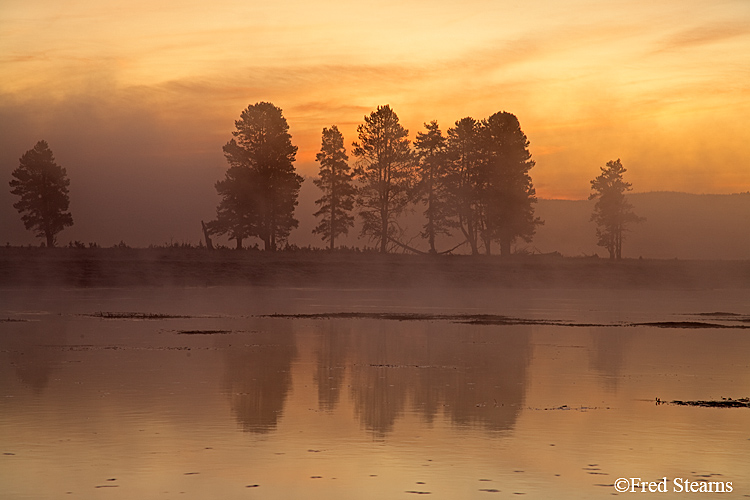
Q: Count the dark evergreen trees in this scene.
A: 8